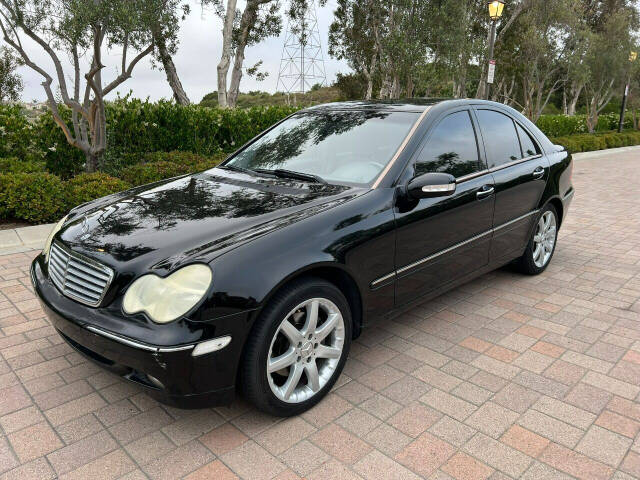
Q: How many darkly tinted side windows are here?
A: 3